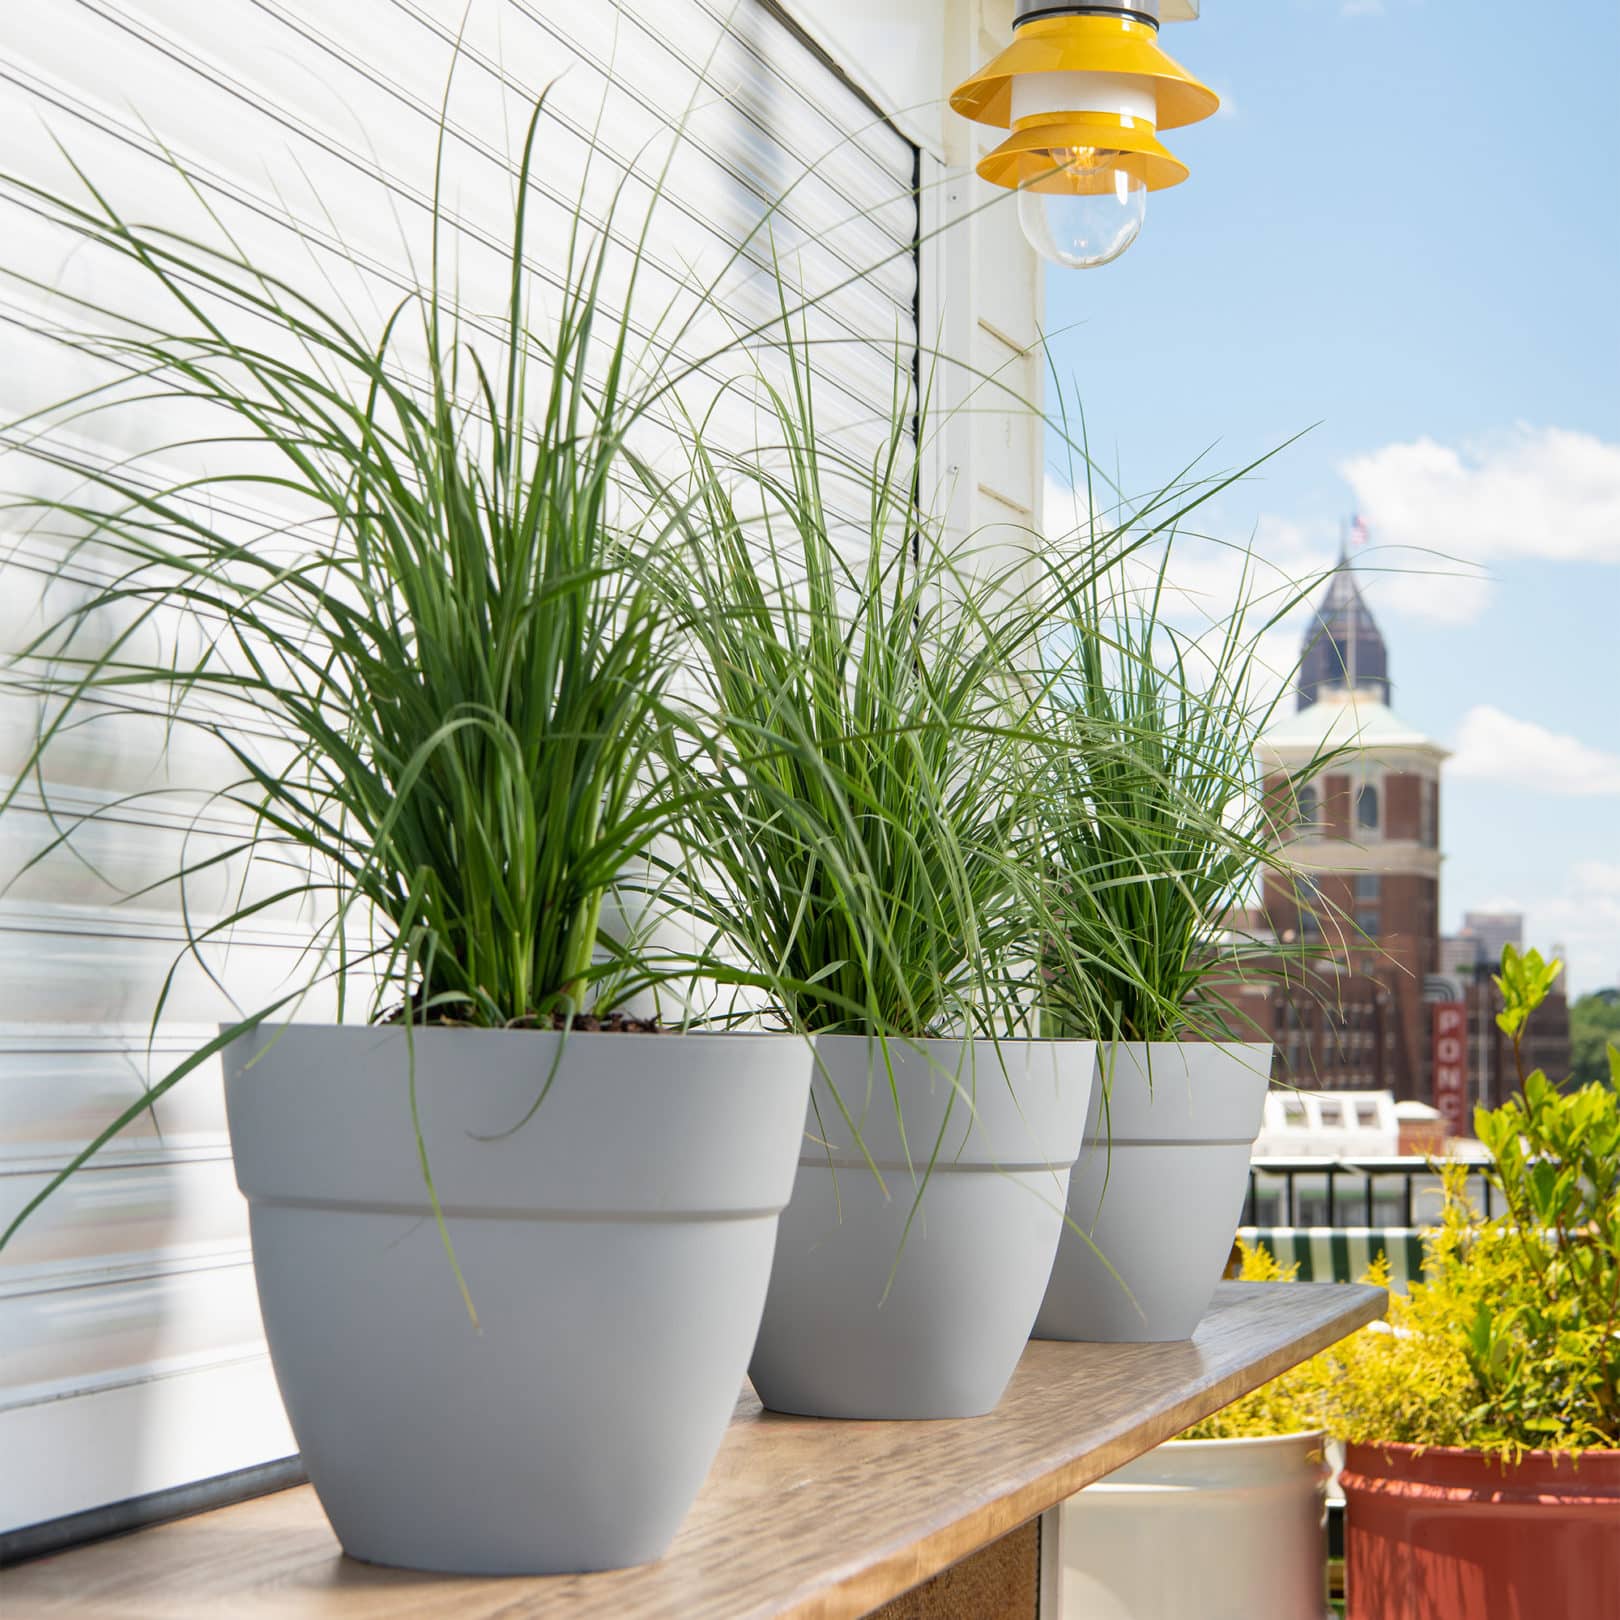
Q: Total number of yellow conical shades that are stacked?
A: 2